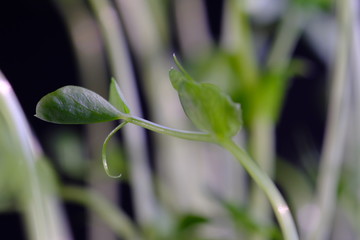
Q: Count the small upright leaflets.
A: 1